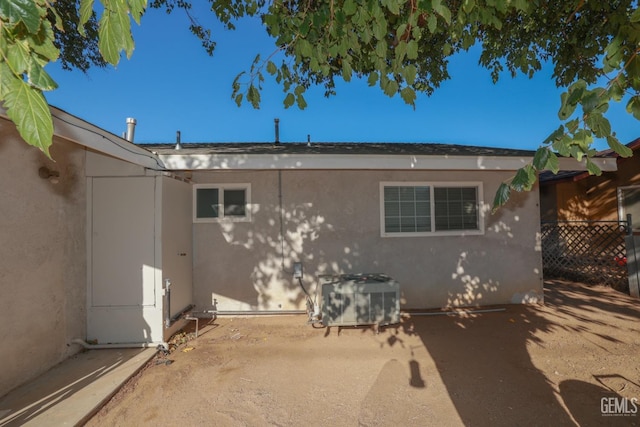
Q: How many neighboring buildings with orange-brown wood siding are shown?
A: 1